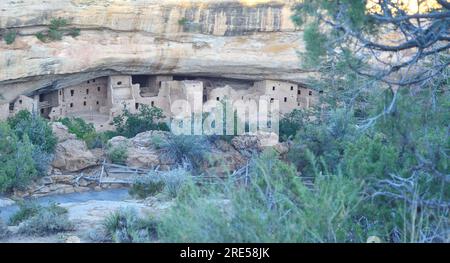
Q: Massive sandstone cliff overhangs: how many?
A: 1